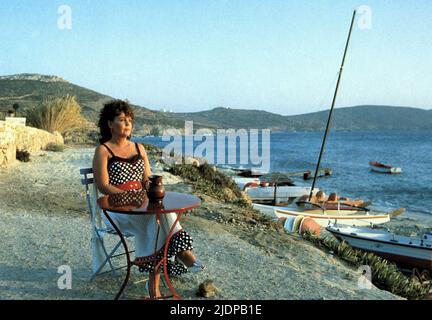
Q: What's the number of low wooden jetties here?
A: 1